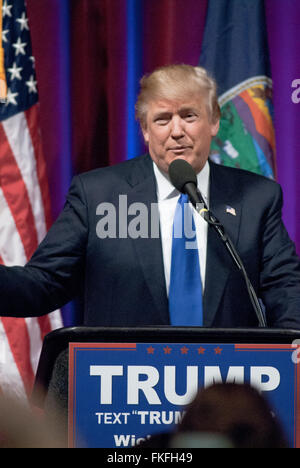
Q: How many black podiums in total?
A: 1